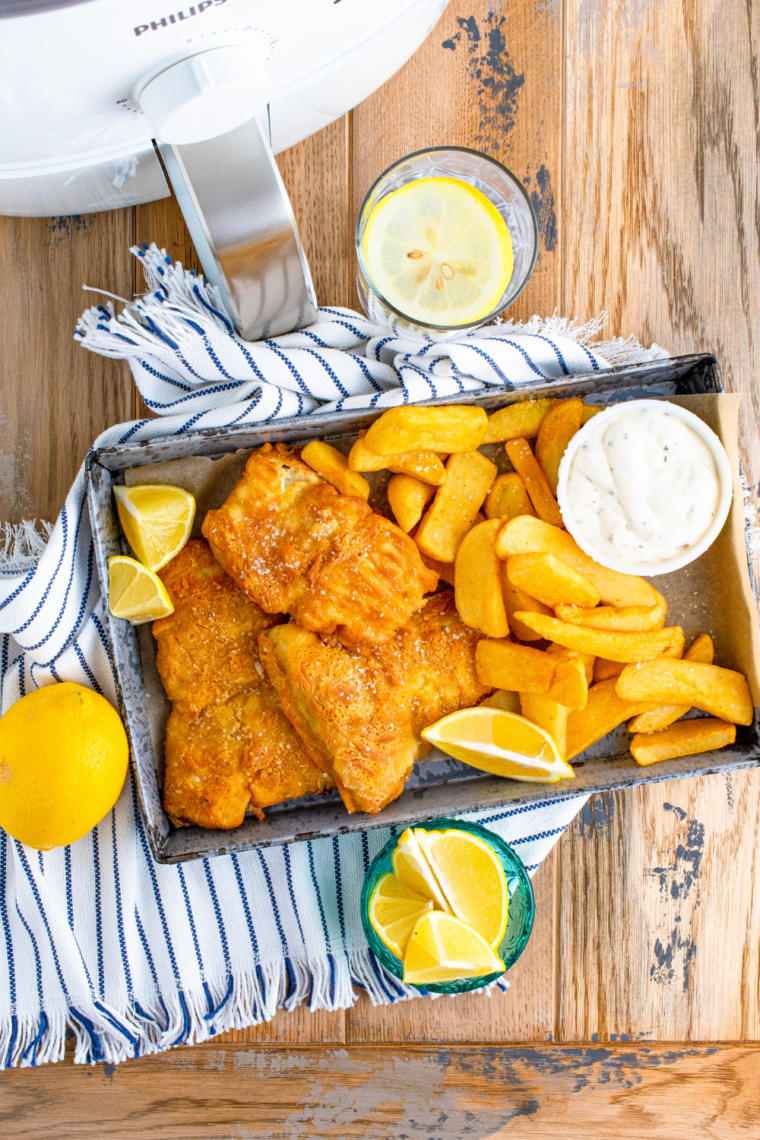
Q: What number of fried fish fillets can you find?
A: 3